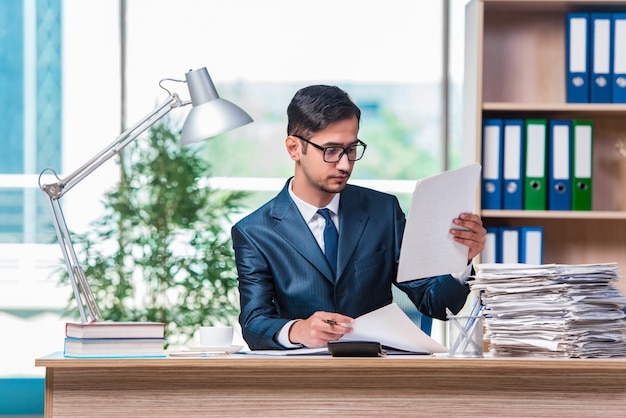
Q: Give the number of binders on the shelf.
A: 11